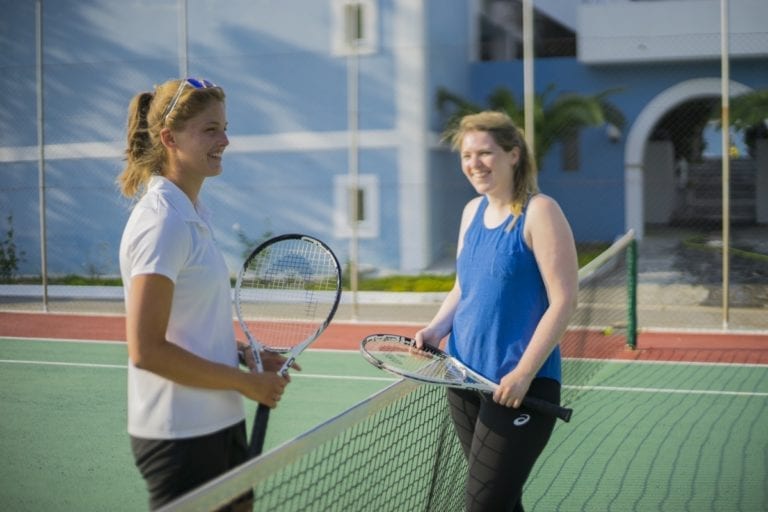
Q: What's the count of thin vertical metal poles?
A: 5